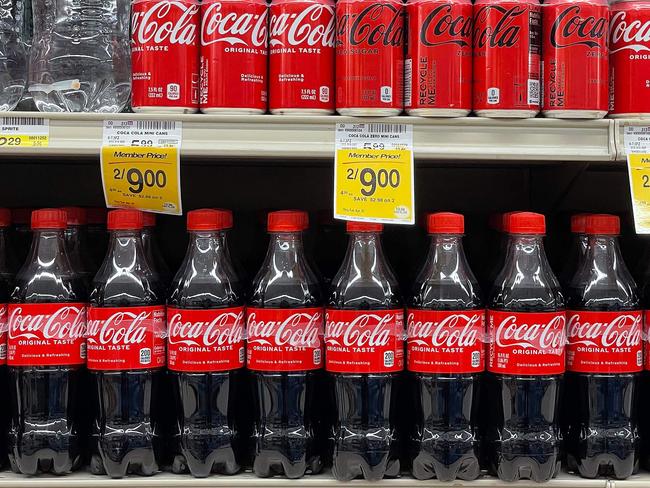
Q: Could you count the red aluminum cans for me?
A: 8